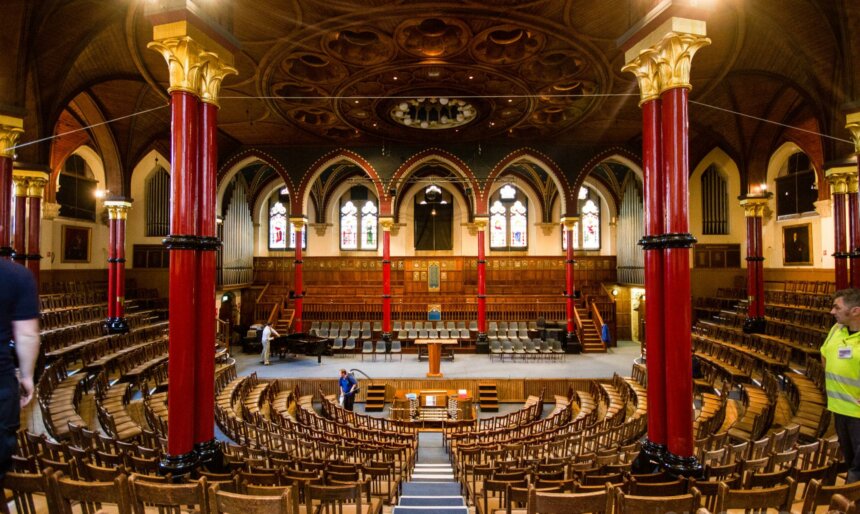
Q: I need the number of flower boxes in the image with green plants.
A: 0